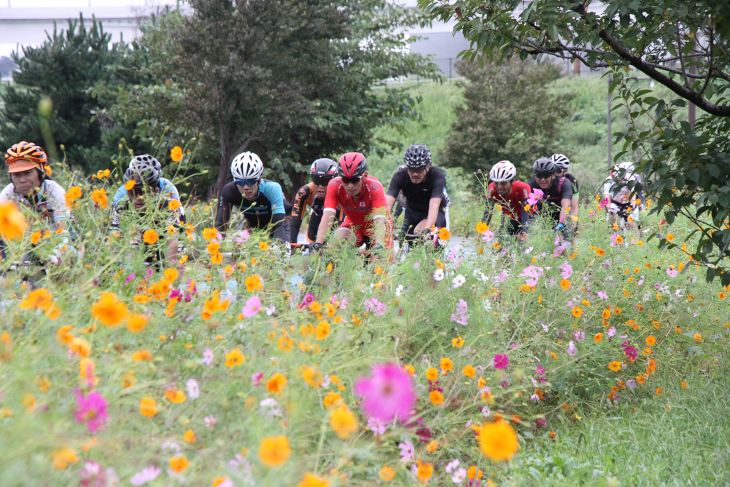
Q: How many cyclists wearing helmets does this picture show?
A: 10